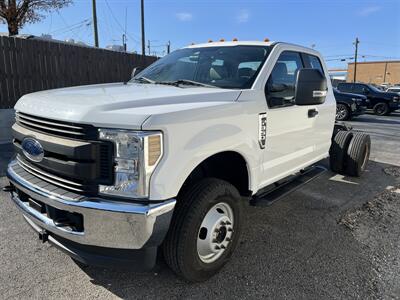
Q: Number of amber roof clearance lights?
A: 5